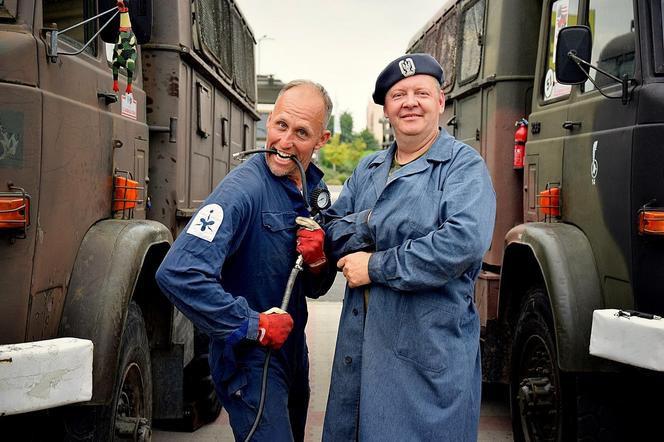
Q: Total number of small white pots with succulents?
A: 0